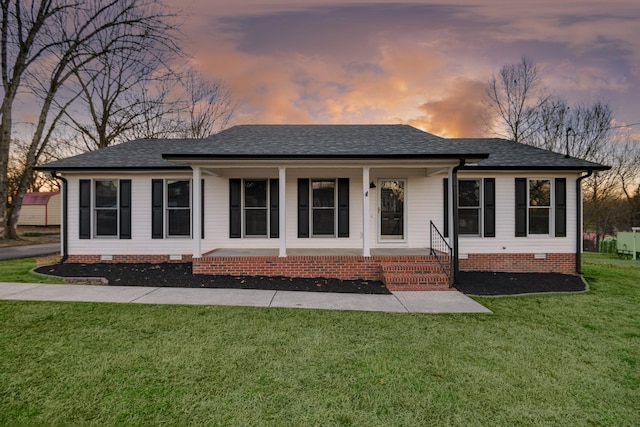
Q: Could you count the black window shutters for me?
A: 12